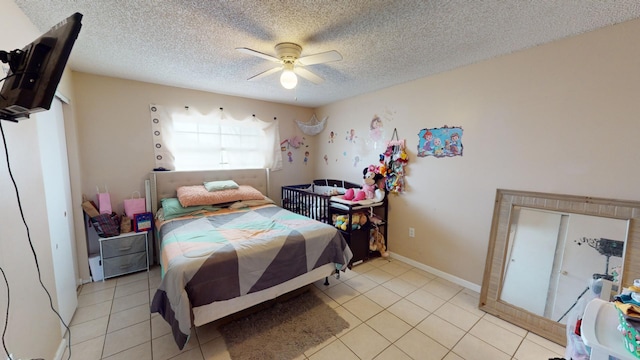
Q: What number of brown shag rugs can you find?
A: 1